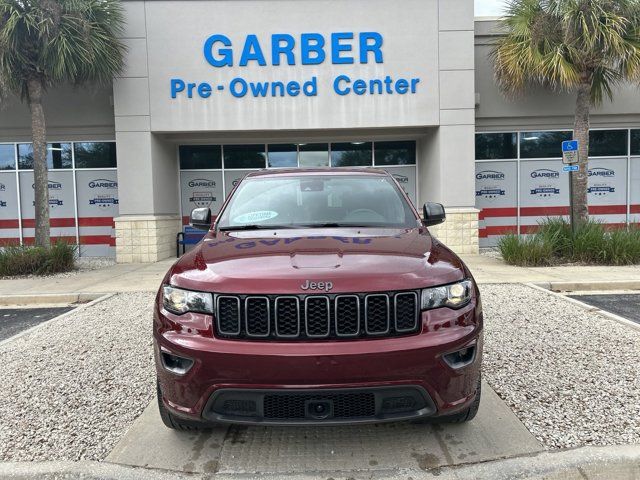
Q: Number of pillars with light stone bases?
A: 2